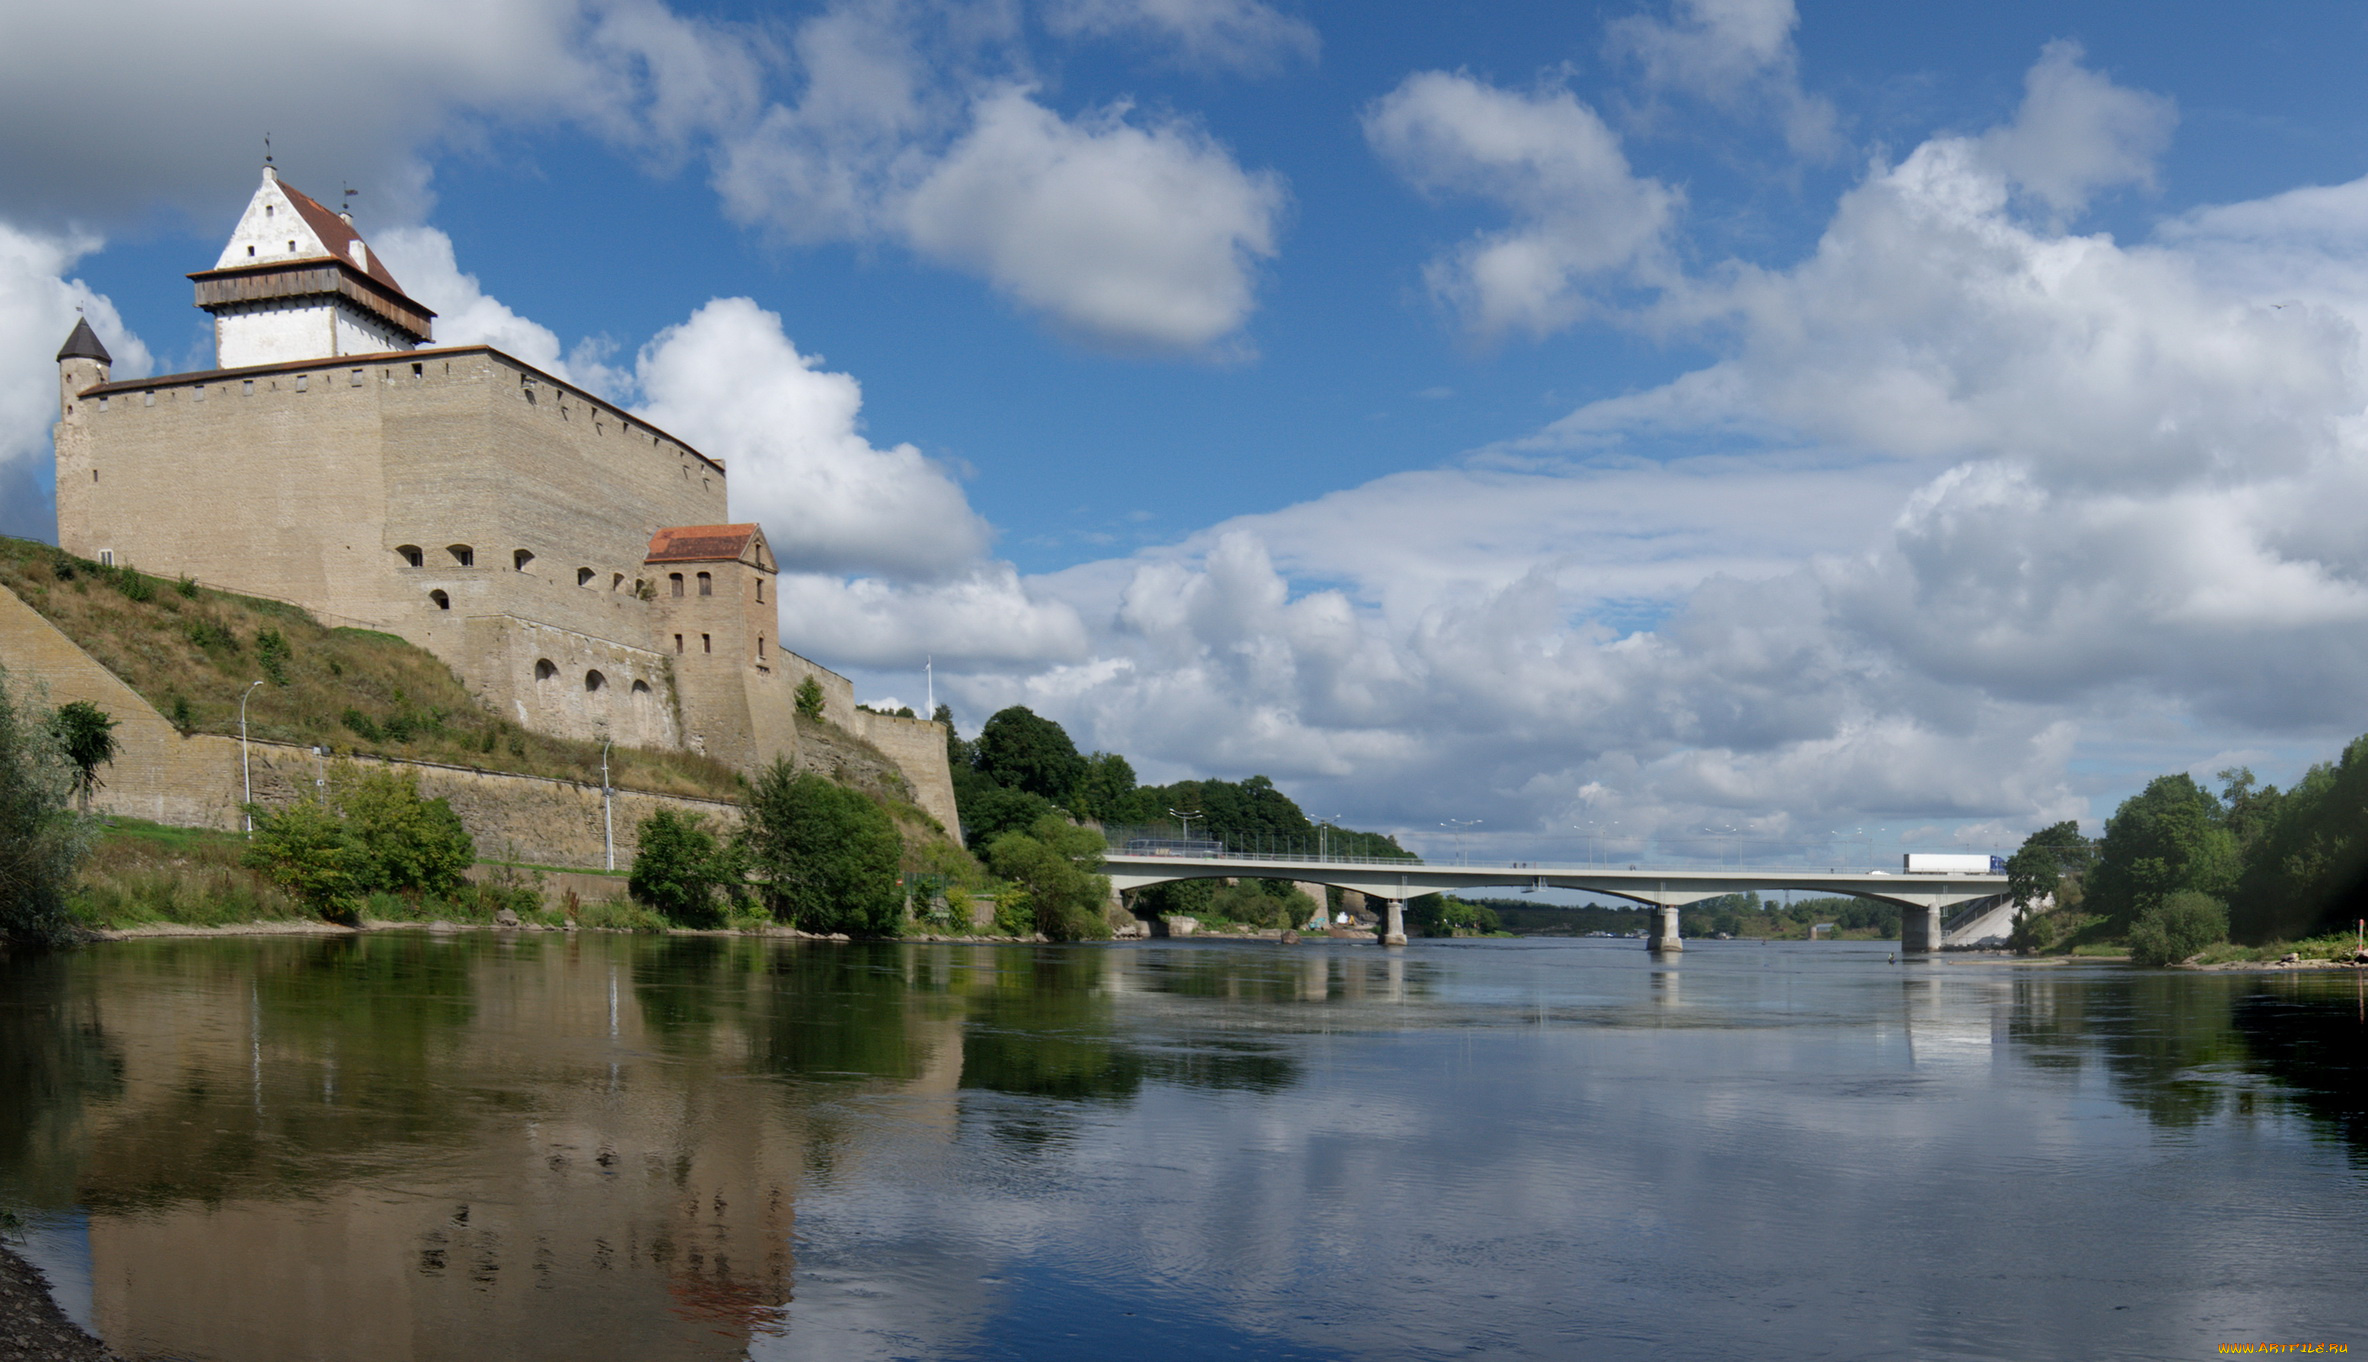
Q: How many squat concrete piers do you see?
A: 3